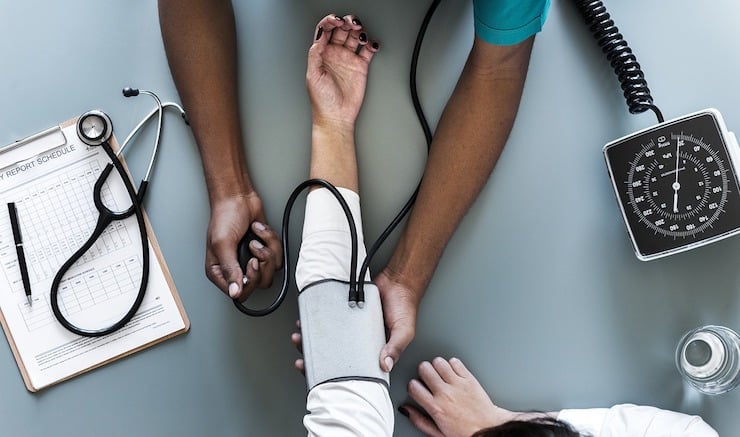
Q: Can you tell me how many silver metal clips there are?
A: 1